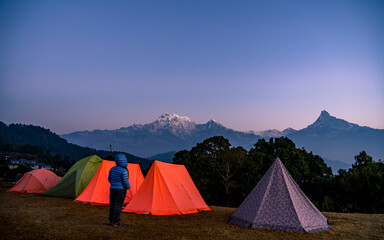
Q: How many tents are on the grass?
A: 5